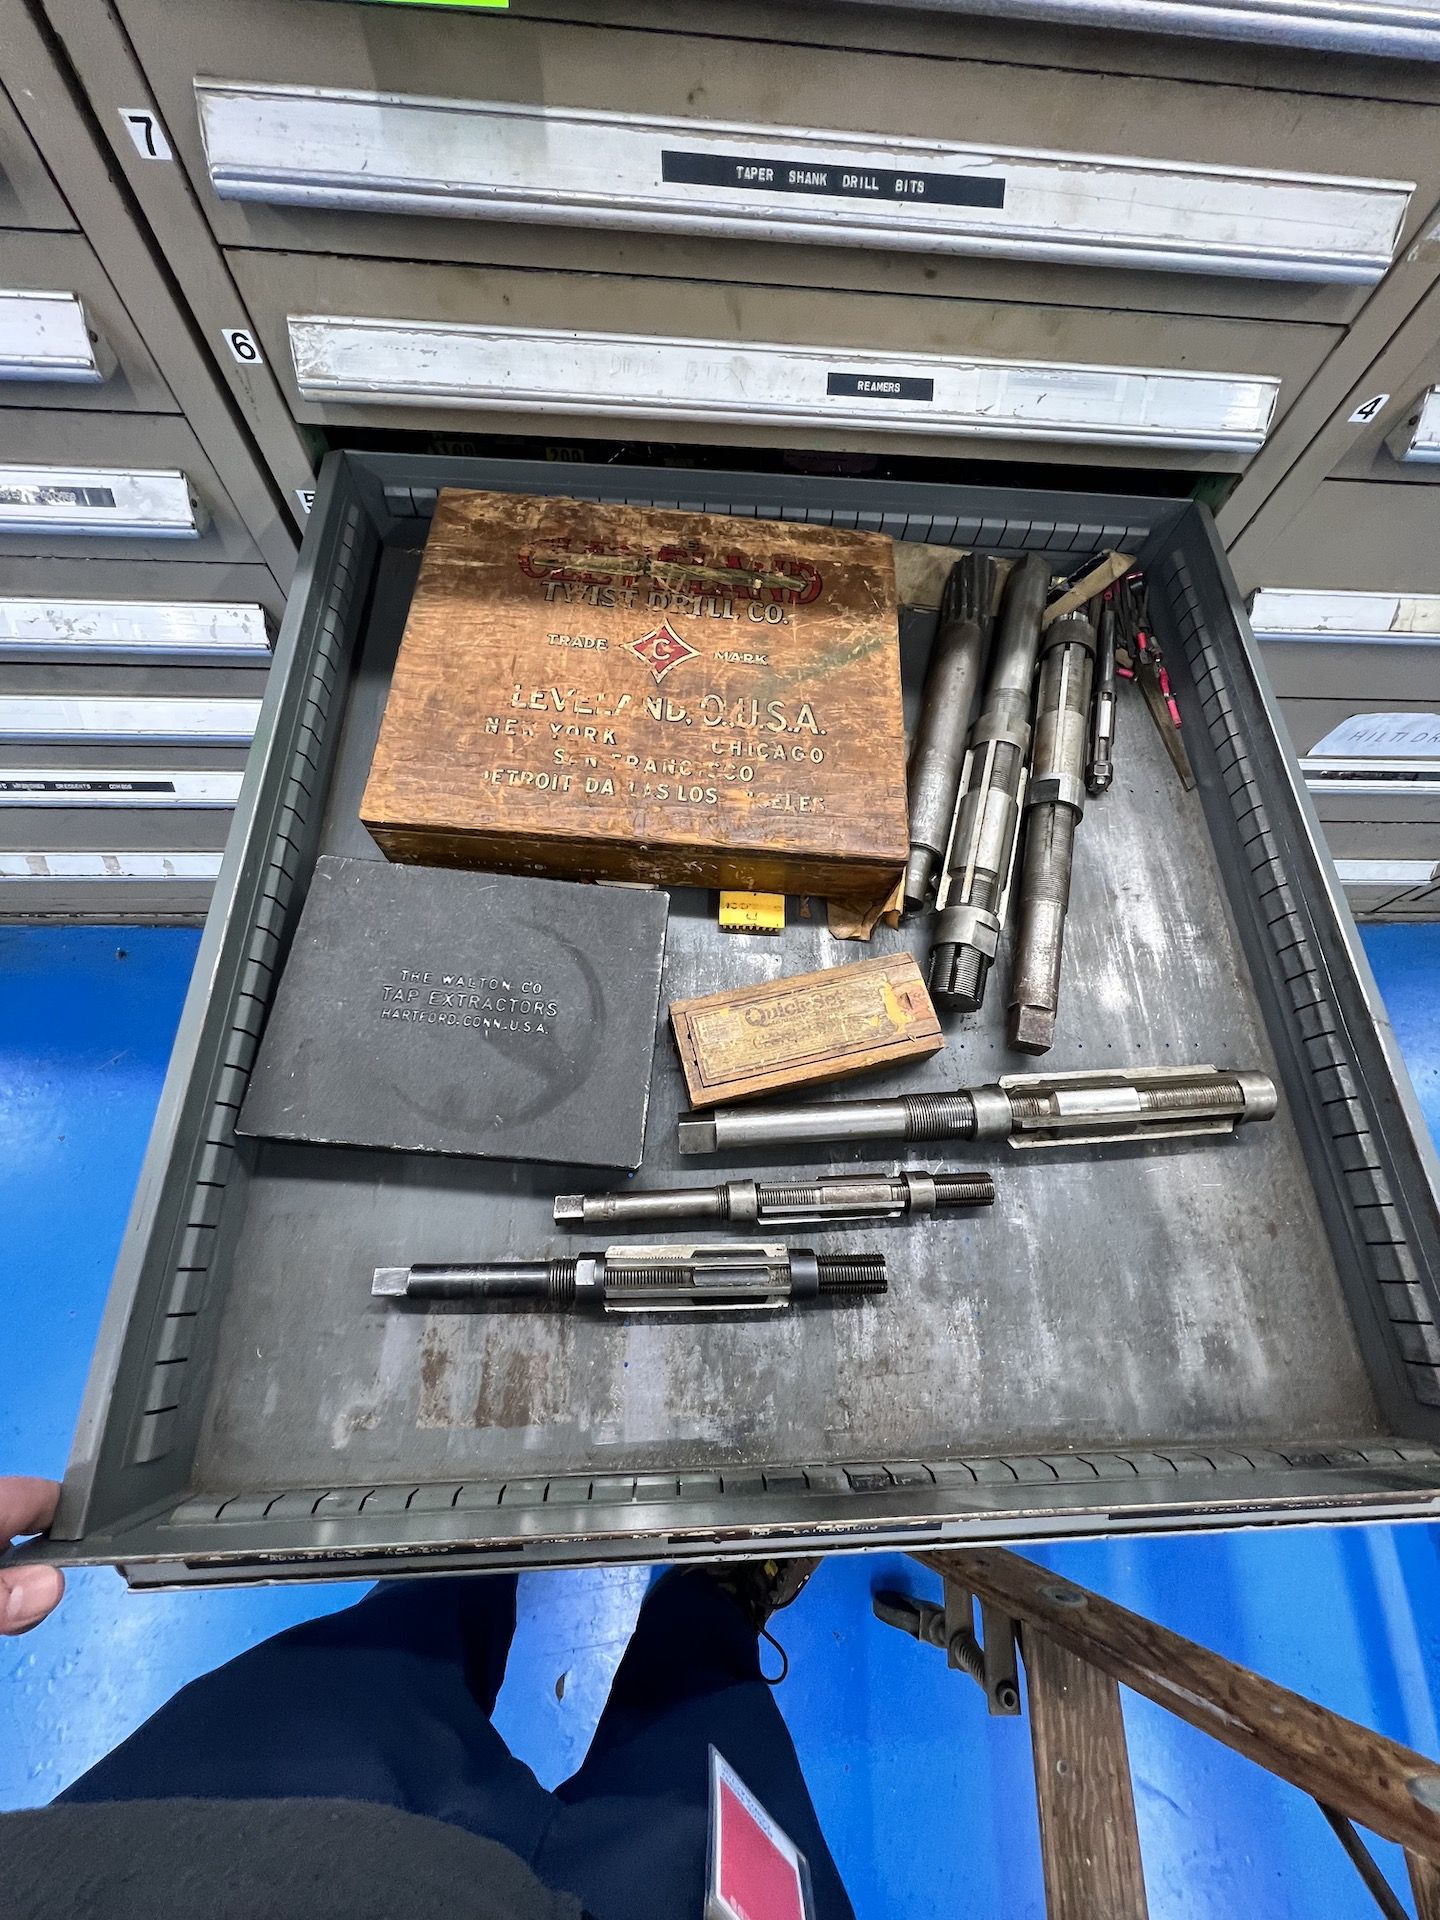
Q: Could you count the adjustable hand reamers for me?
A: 6